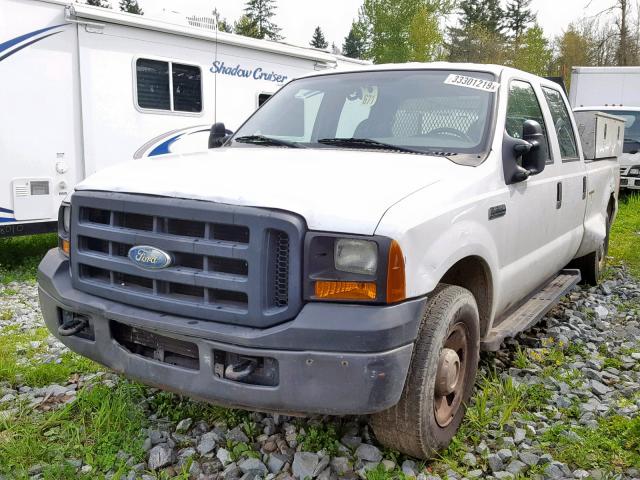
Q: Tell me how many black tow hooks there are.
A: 2